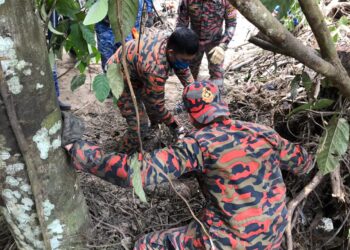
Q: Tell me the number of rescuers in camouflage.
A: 3